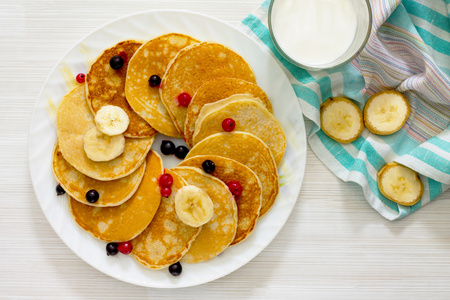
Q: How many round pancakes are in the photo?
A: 12